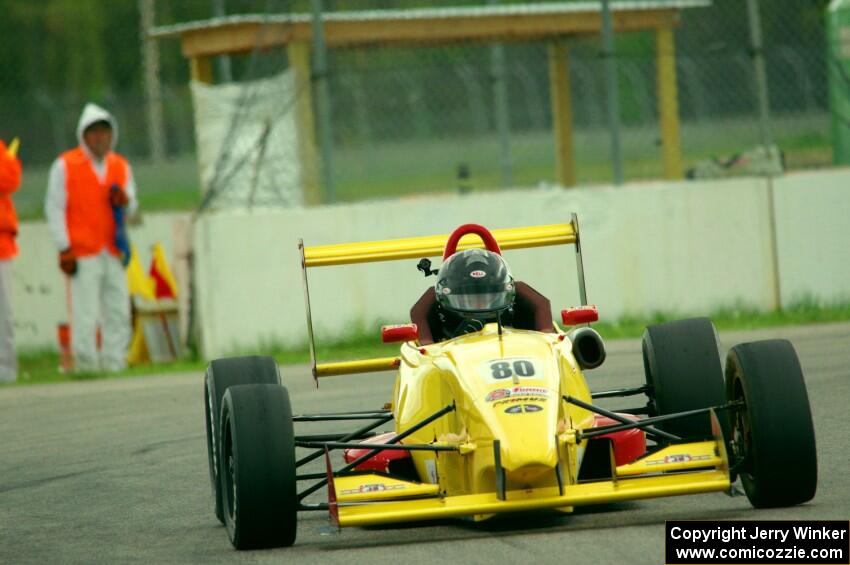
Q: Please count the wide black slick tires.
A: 4